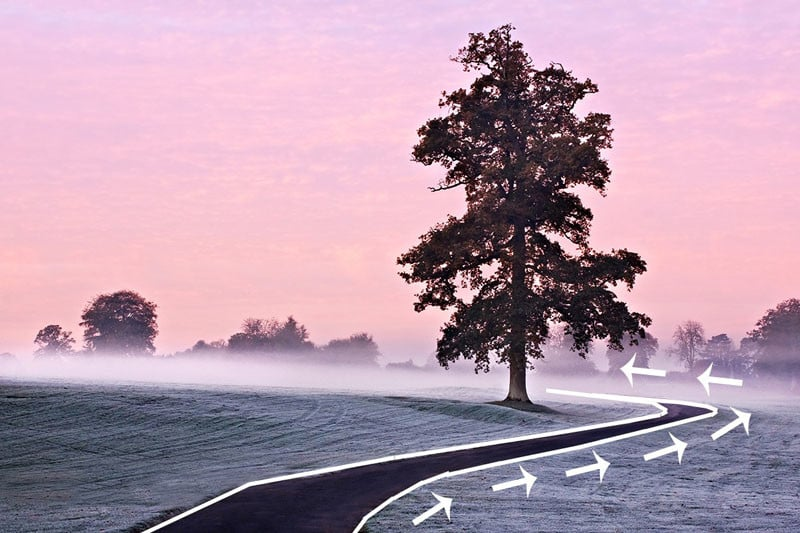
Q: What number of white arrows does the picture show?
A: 7